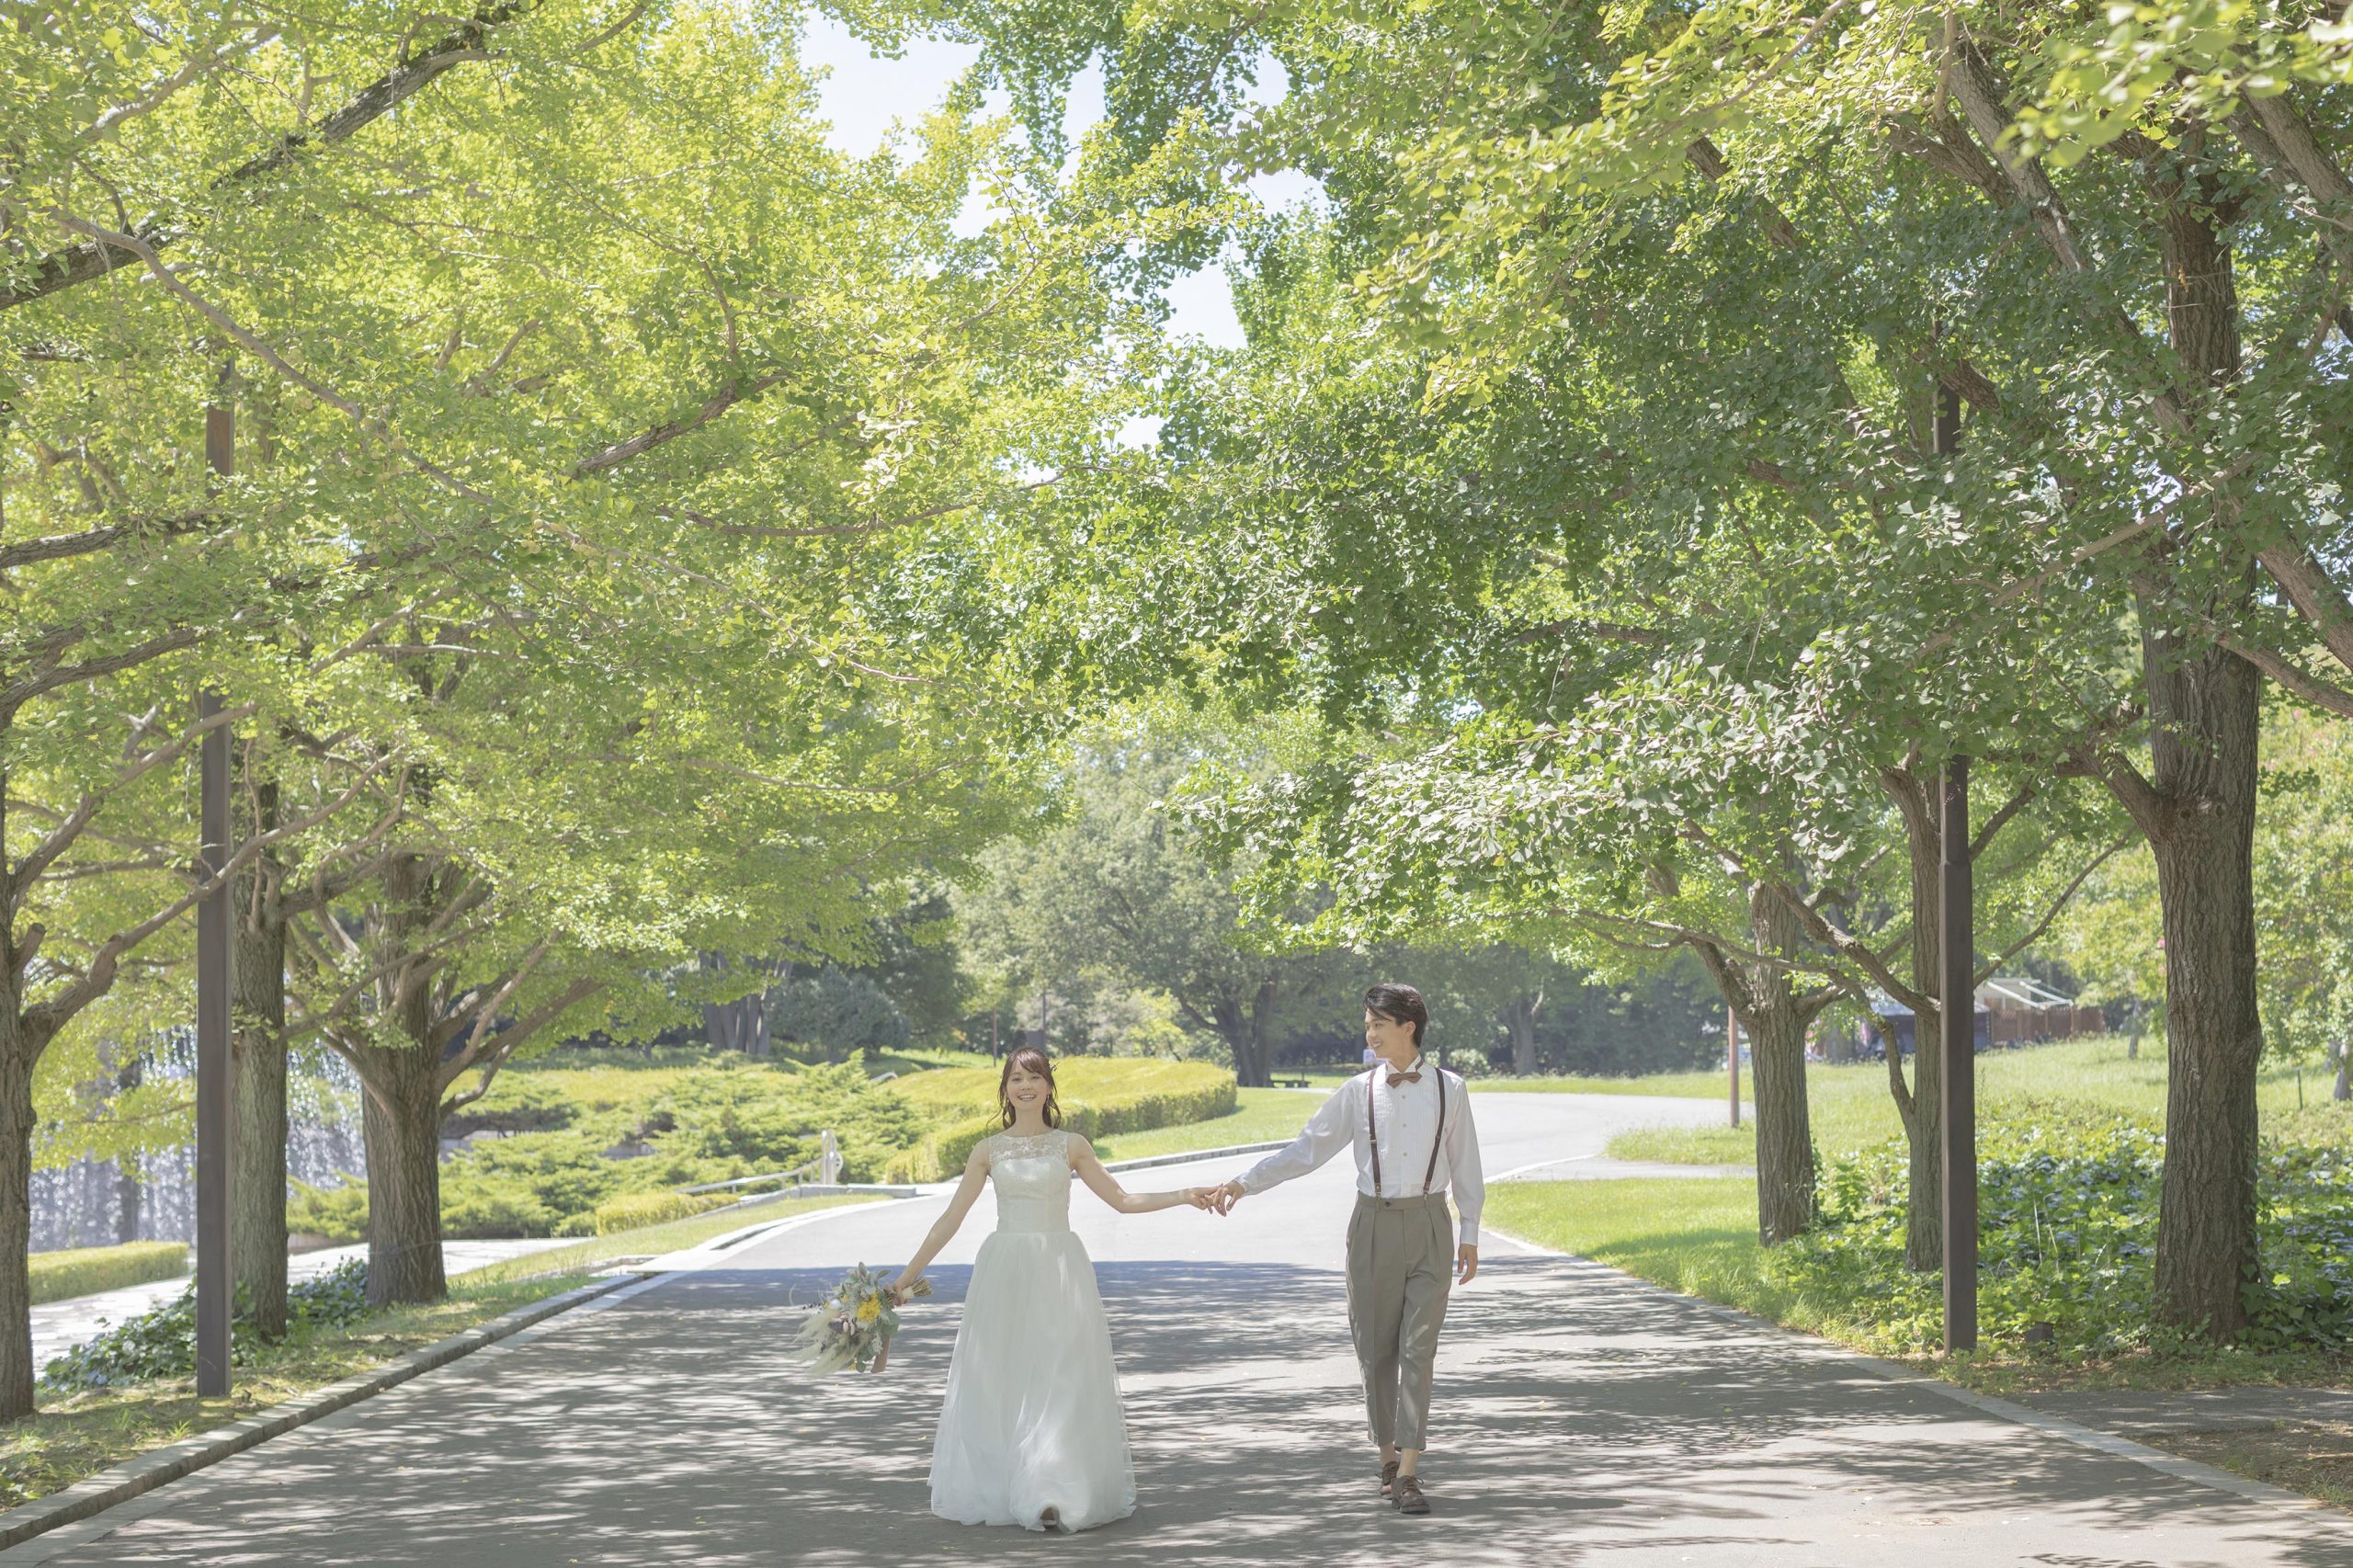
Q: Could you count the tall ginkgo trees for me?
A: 6